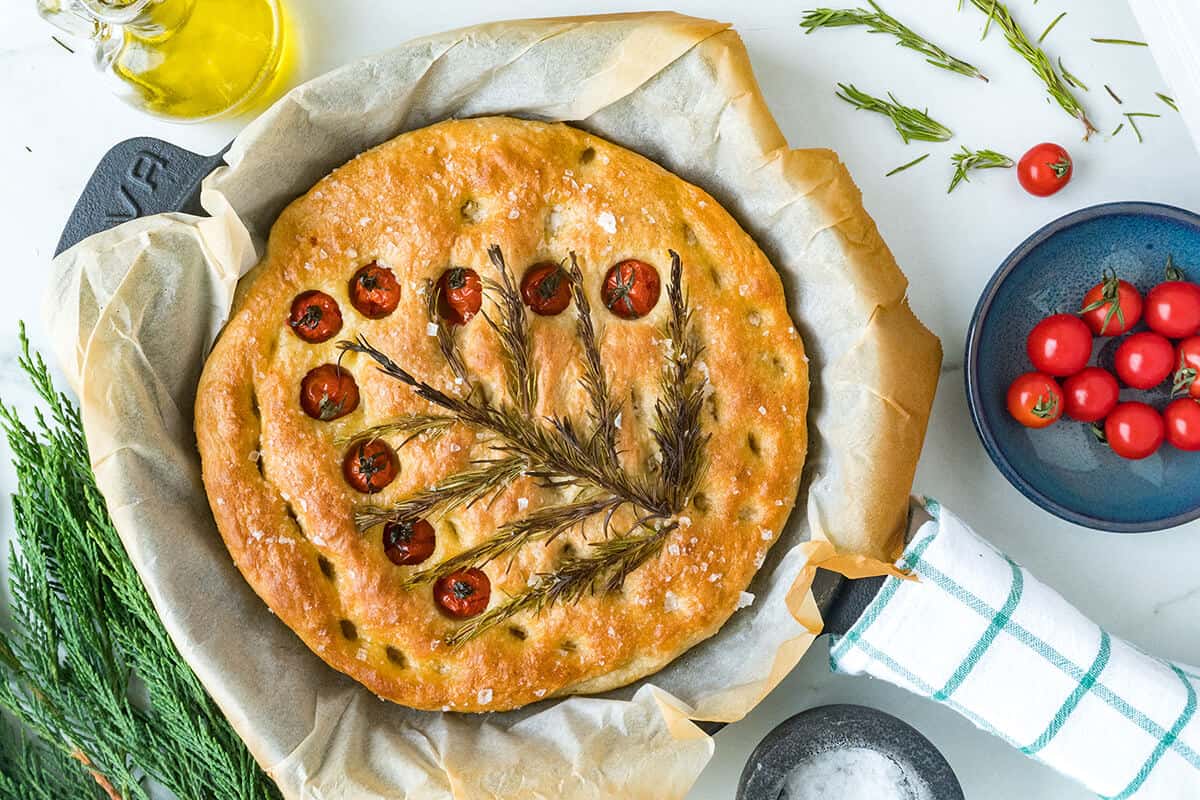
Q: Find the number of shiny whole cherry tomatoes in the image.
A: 10